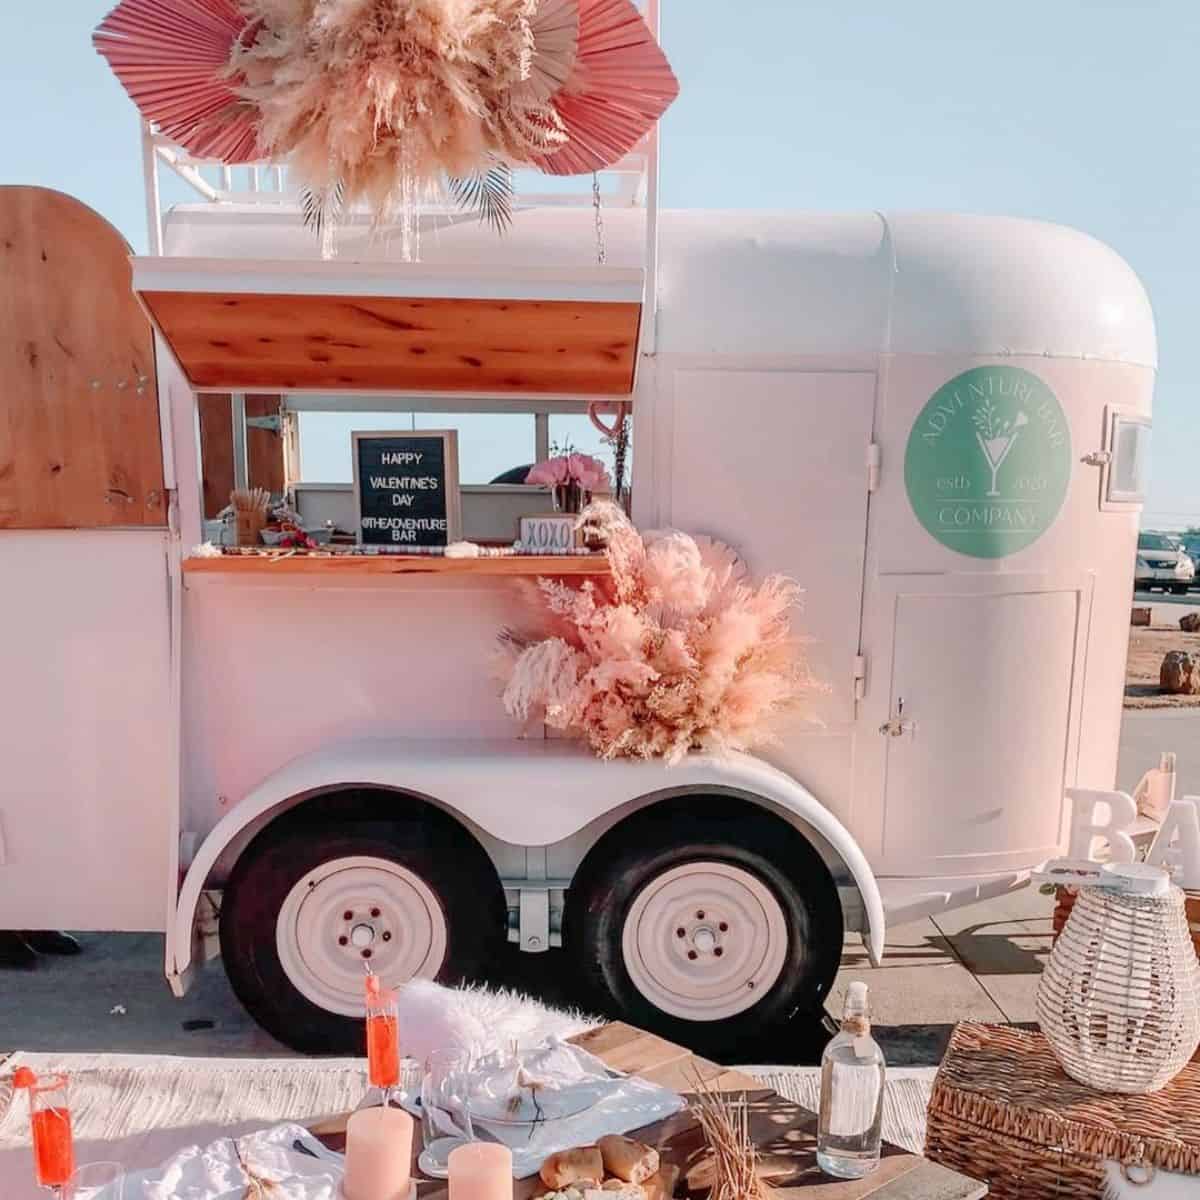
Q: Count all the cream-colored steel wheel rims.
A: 2